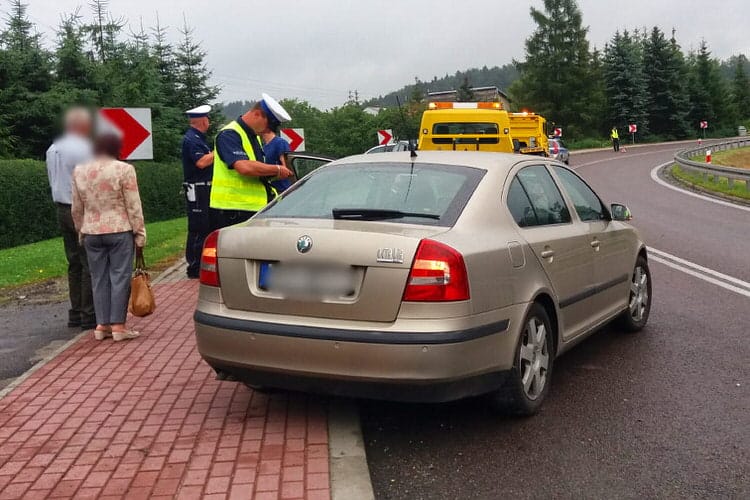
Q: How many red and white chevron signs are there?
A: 6